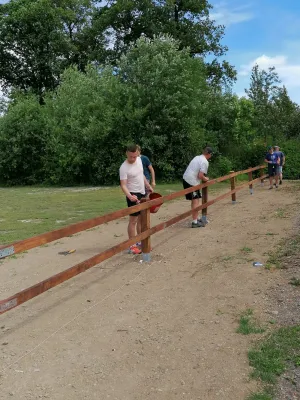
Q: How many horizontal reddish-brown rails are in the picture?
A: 2